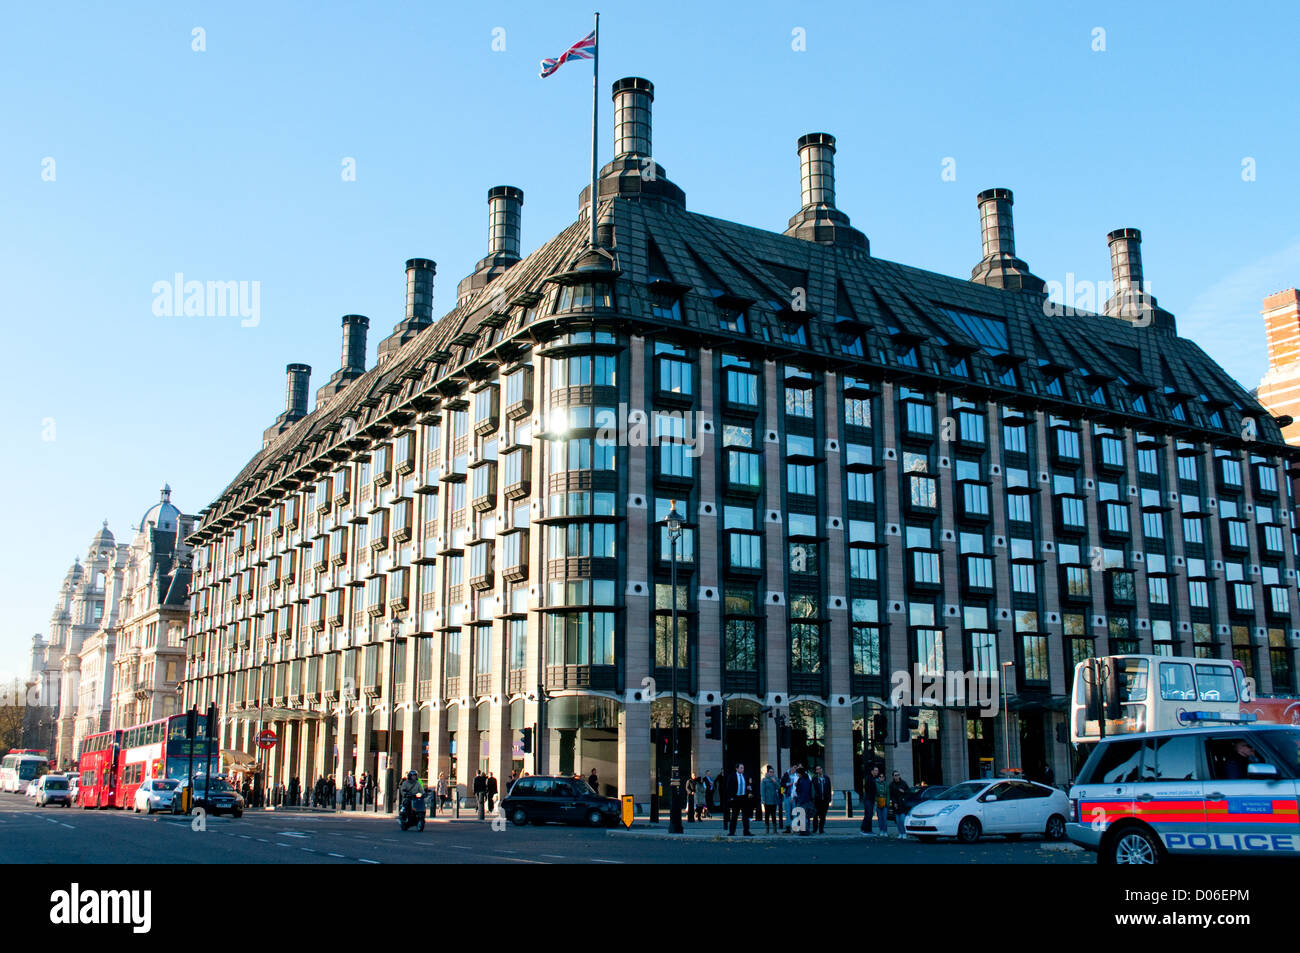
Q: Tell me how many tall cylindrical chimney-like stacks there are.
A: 8